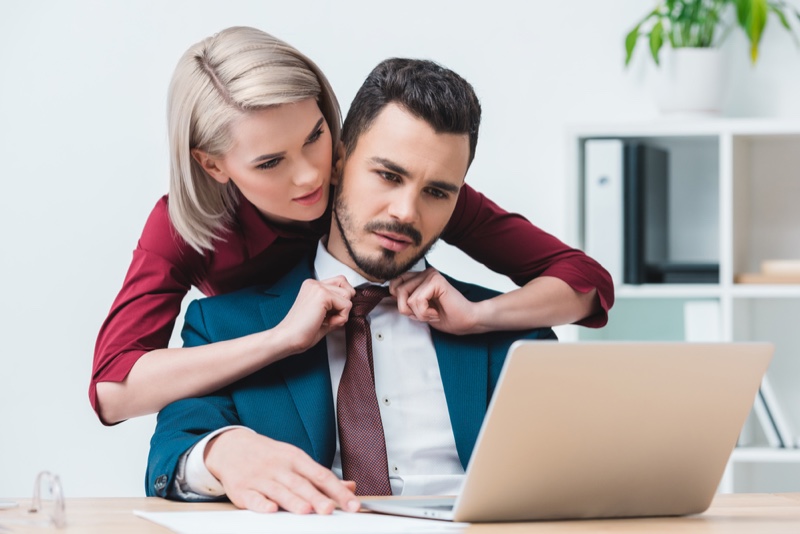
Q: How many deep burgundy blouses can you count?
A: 1